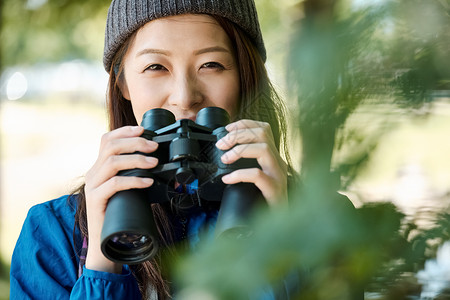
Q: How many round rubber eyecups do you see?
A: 2